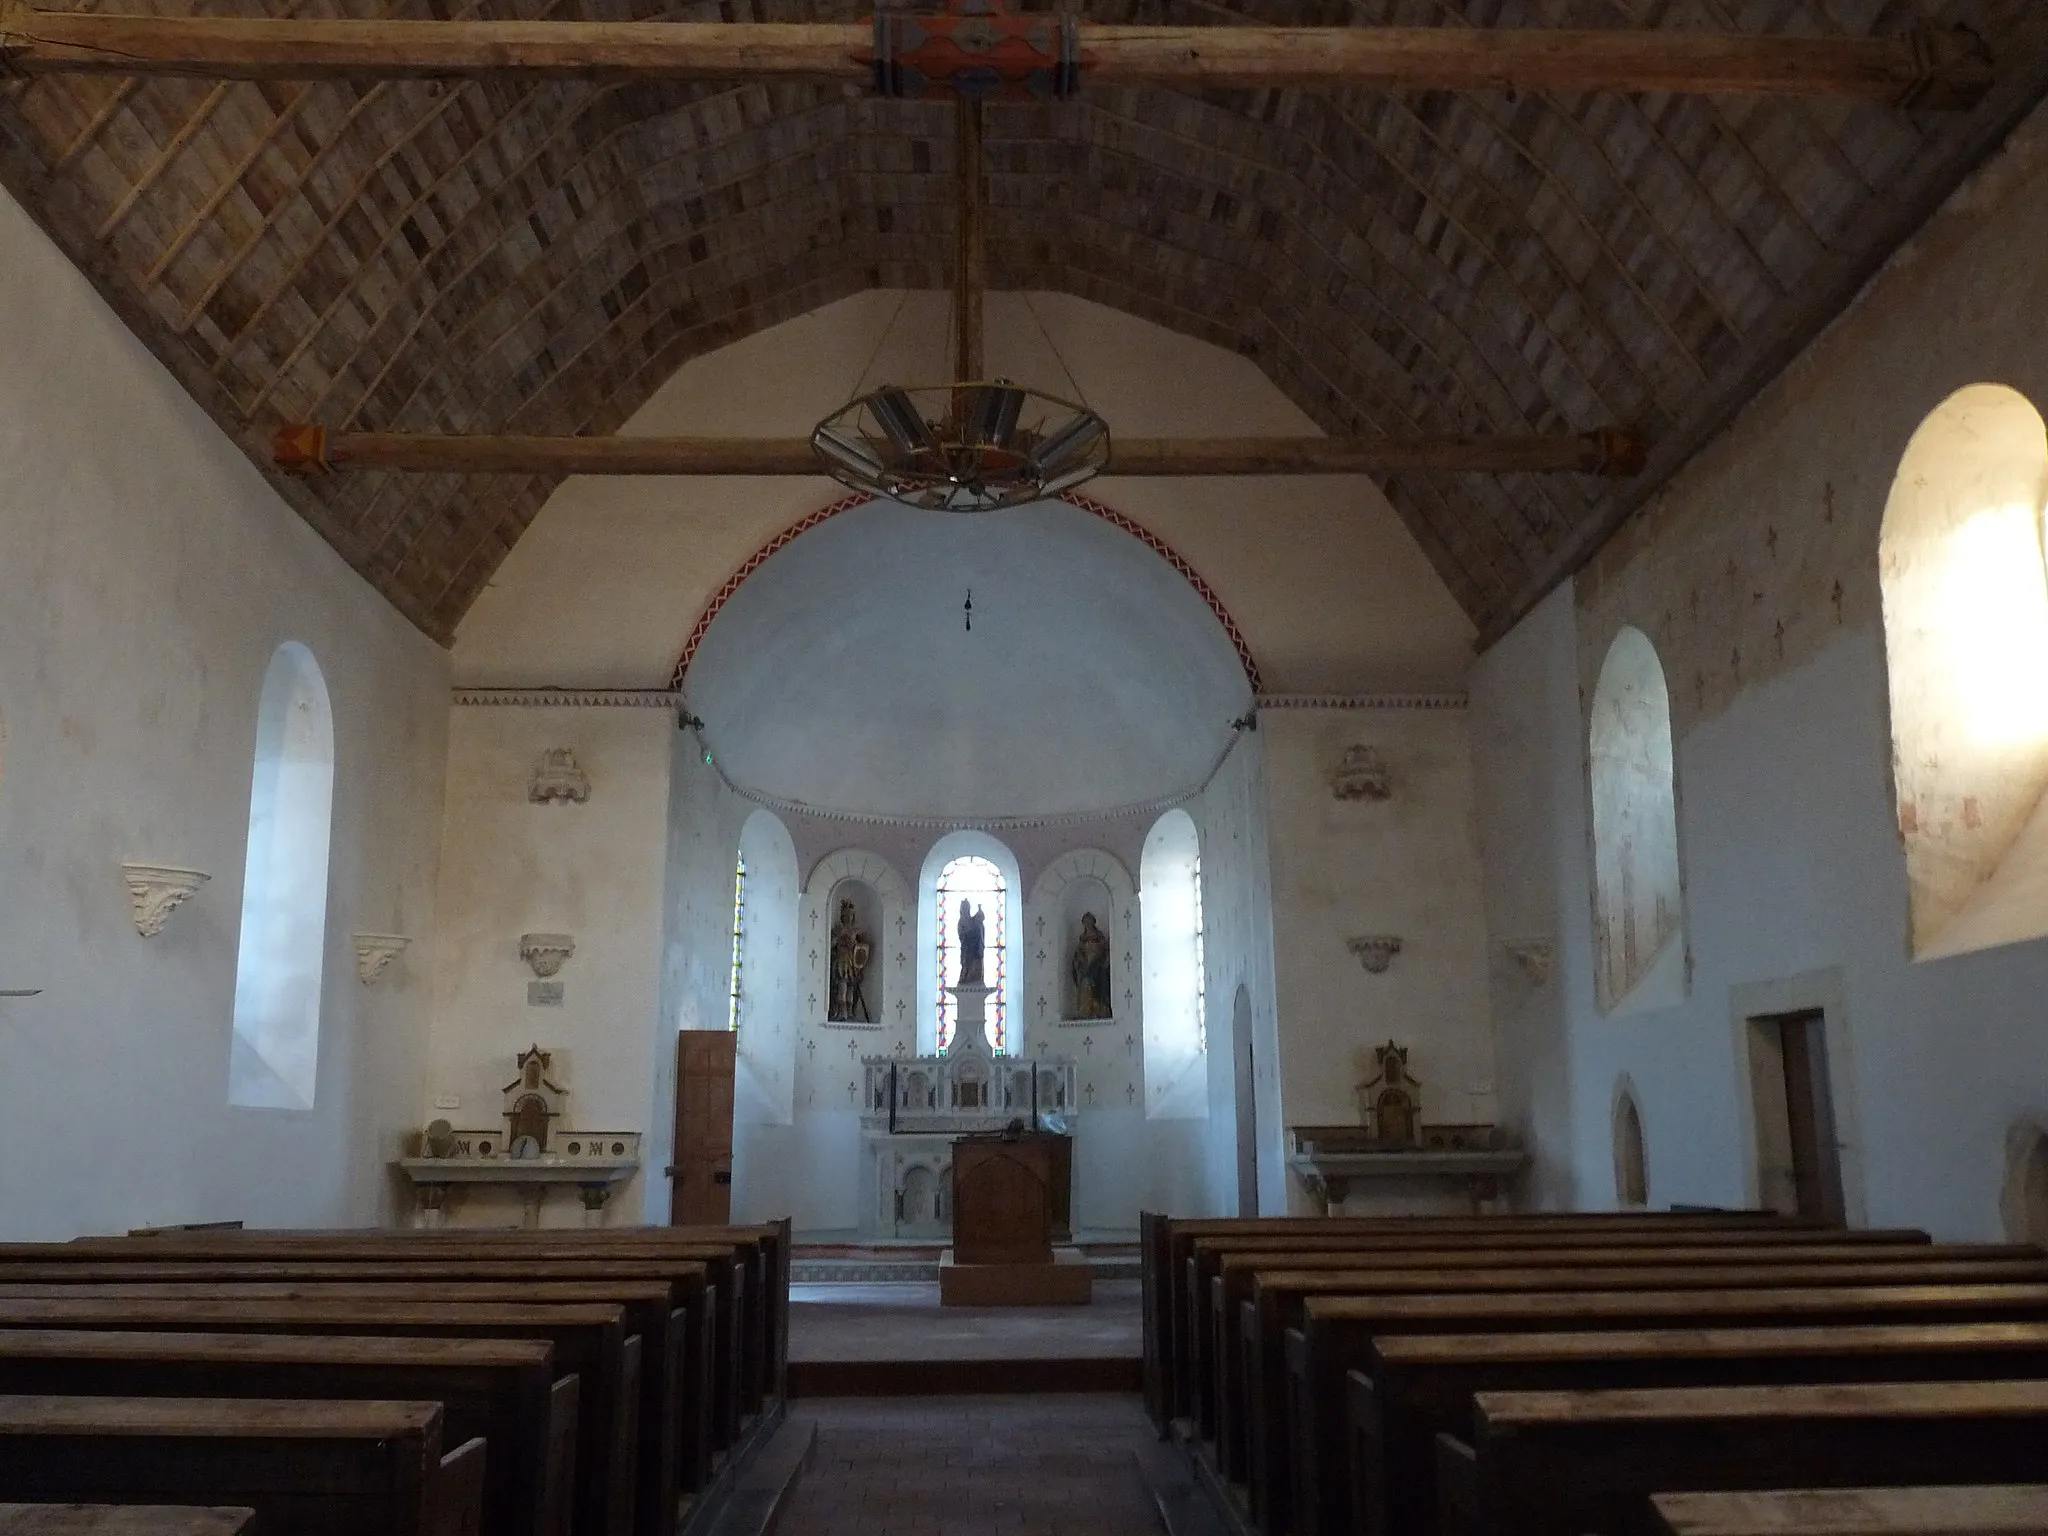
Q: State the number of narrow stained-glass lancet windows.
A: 3